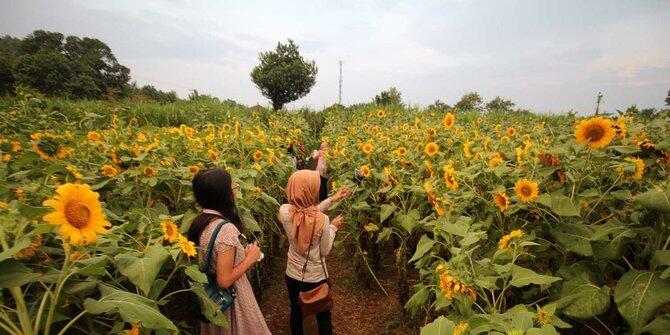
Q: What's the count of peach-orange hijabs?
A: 1